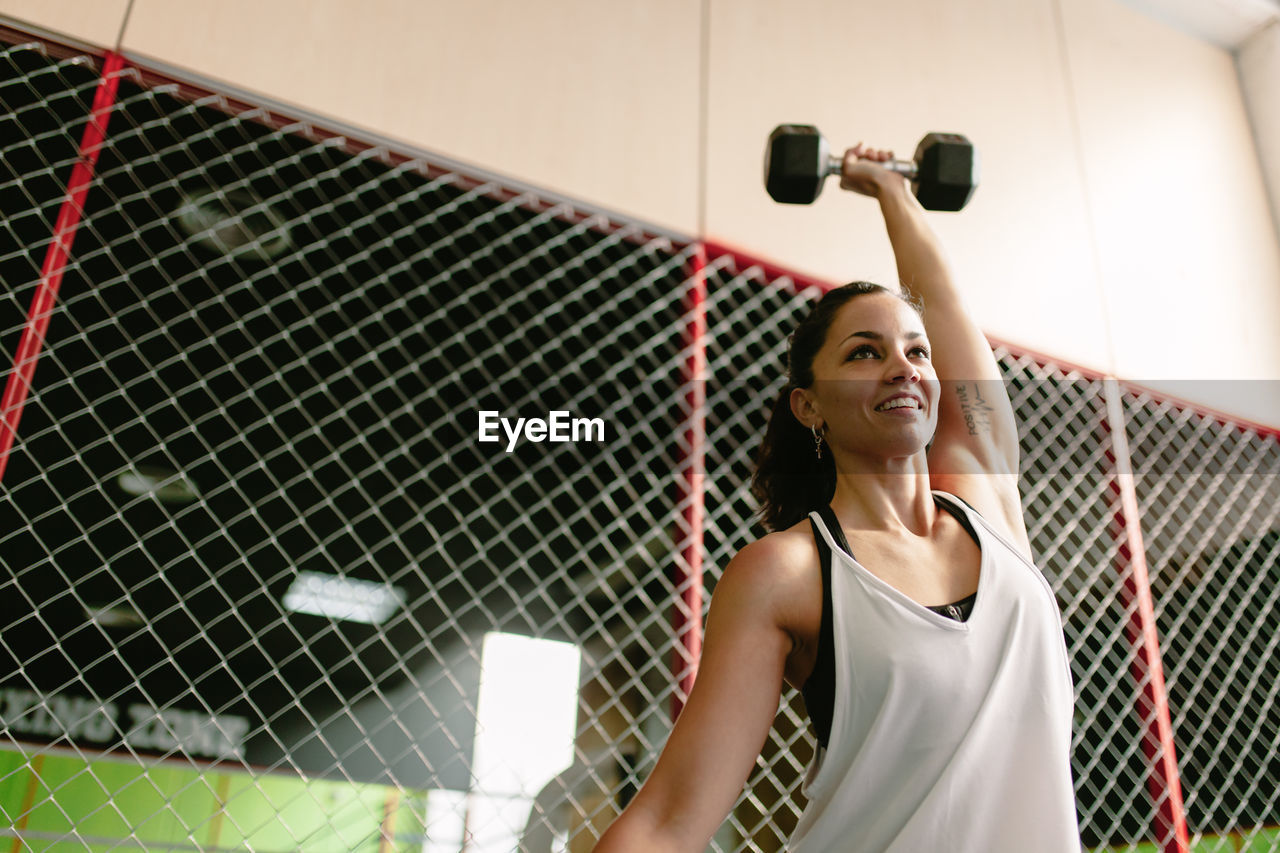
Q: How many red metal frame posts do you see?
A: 3